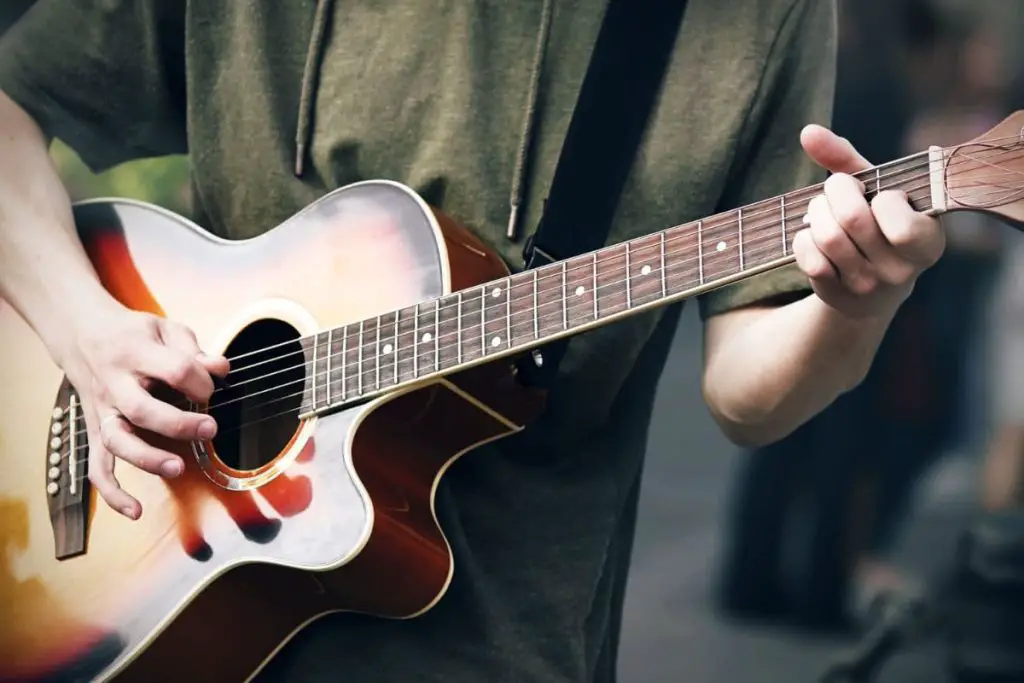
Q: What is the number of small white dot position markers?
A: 7